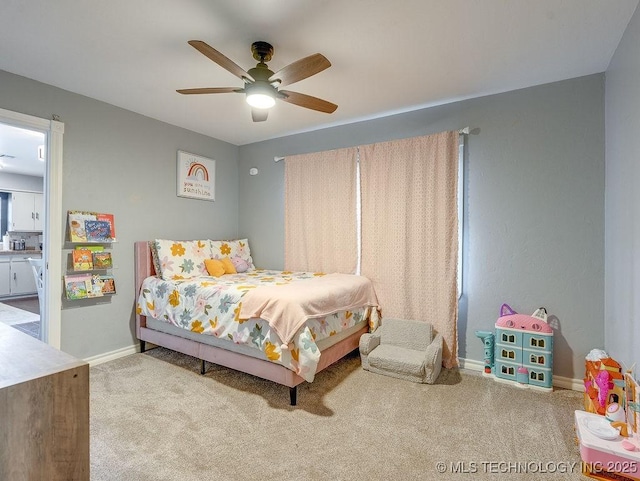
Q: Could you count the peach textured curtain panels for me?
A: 2